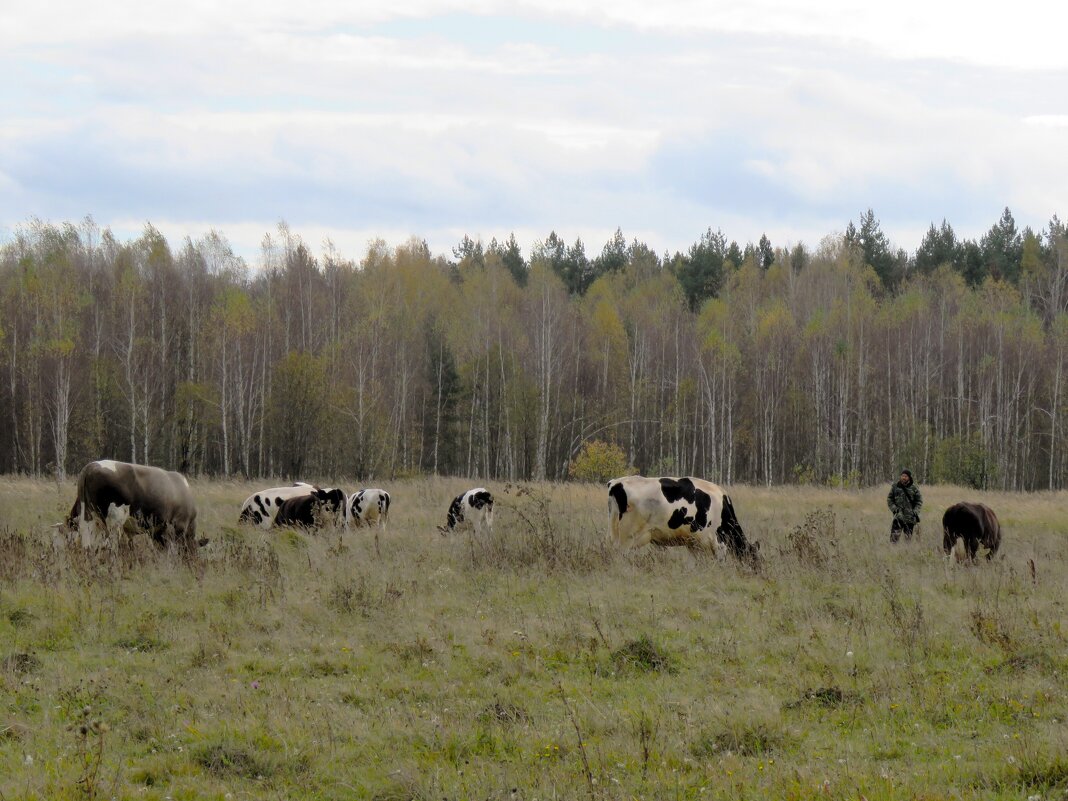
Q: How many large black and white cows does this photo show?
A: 1